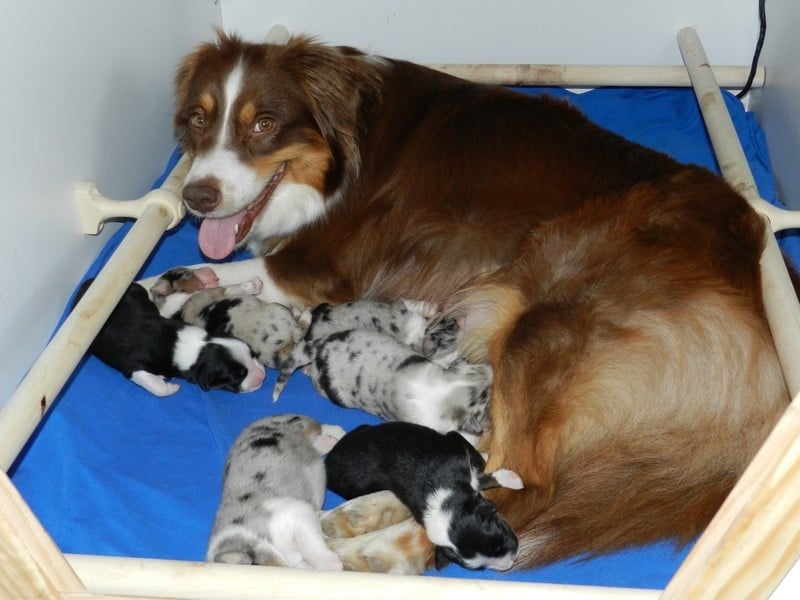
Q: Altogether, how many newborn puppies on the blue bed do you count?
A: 6